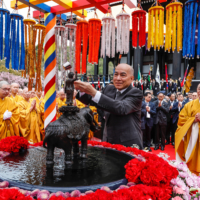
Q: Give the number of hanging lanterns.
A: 14